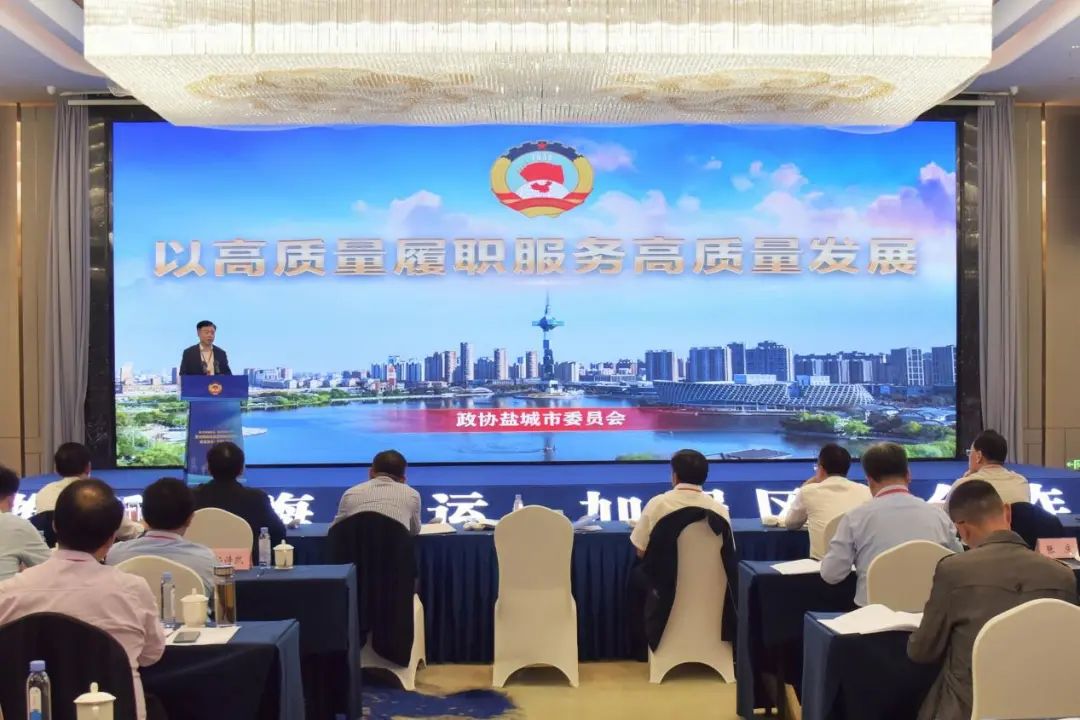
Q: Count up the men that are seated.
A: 11